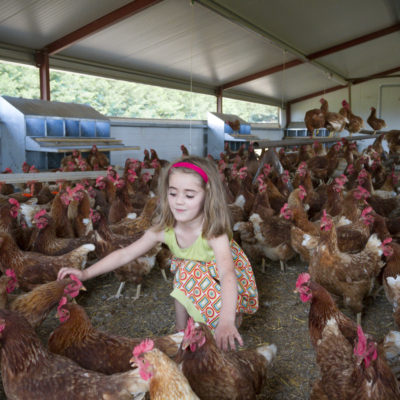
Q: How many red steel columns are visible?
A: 3